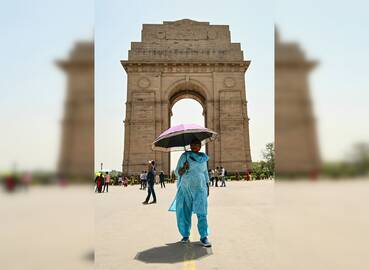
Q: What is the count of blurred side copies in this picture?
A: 2